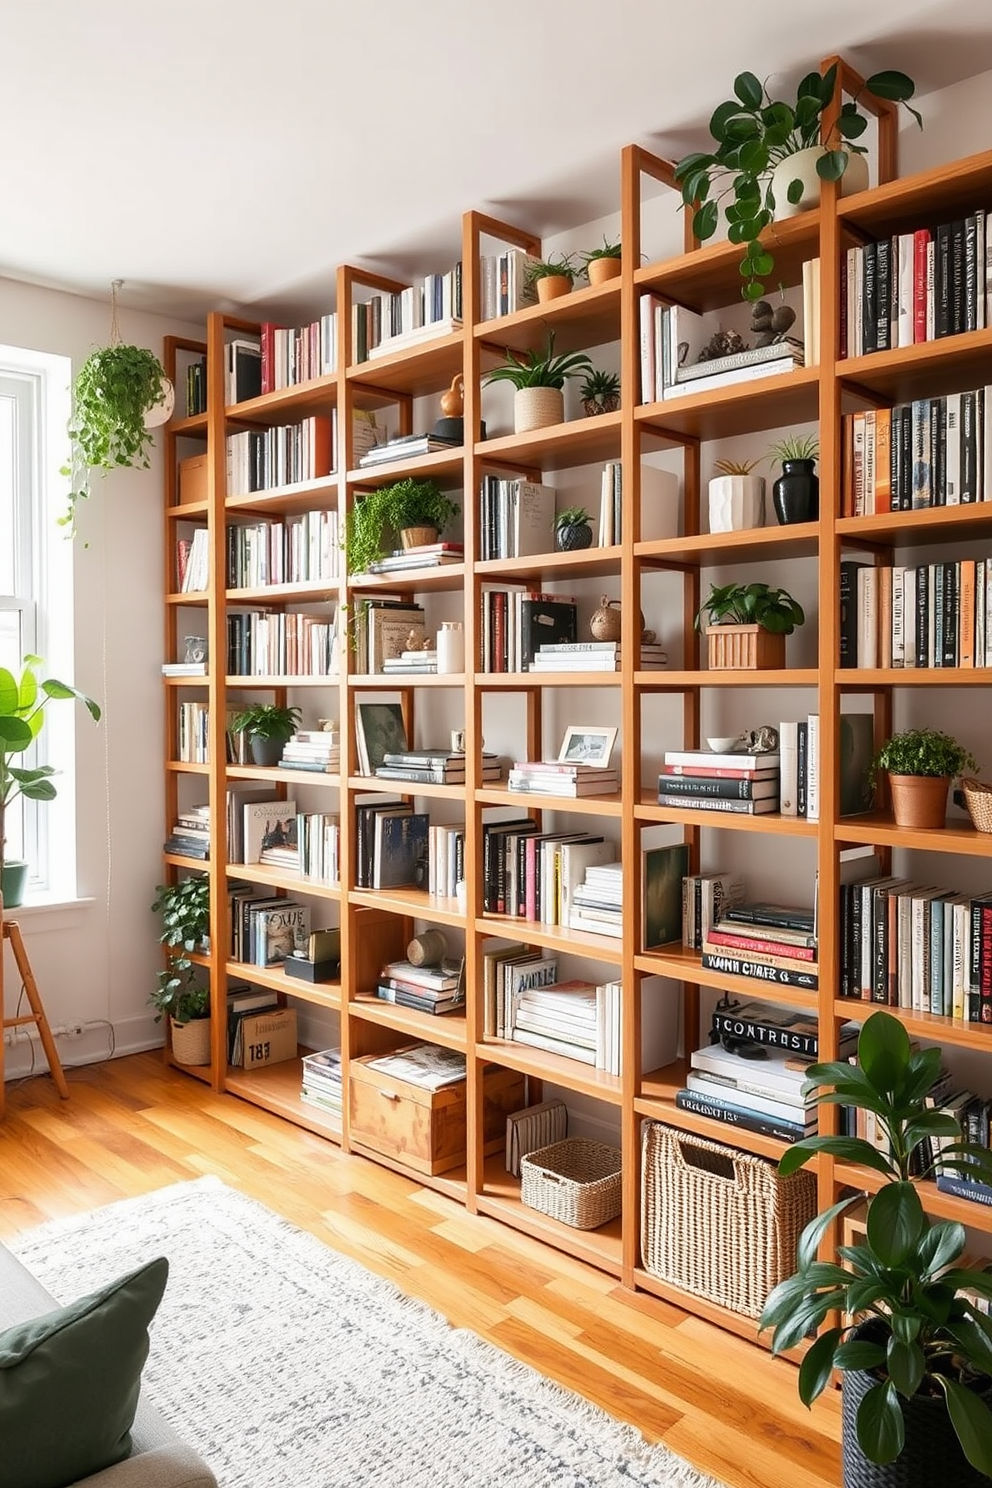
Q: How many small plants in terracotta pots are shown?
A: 3